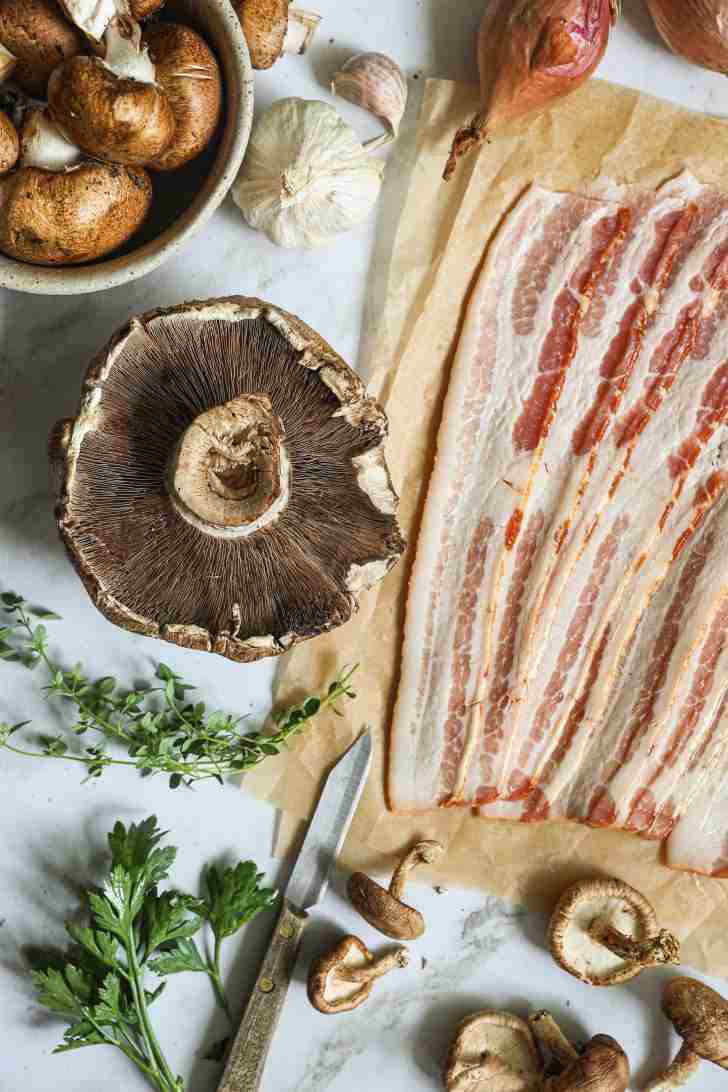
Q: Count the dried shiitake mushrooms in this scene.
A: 6